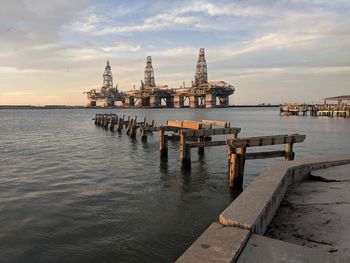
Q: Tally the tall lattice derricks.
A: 3